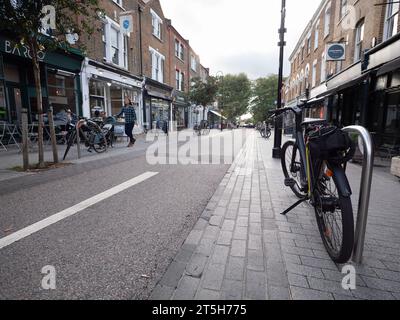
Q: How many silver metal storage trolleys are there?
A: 0